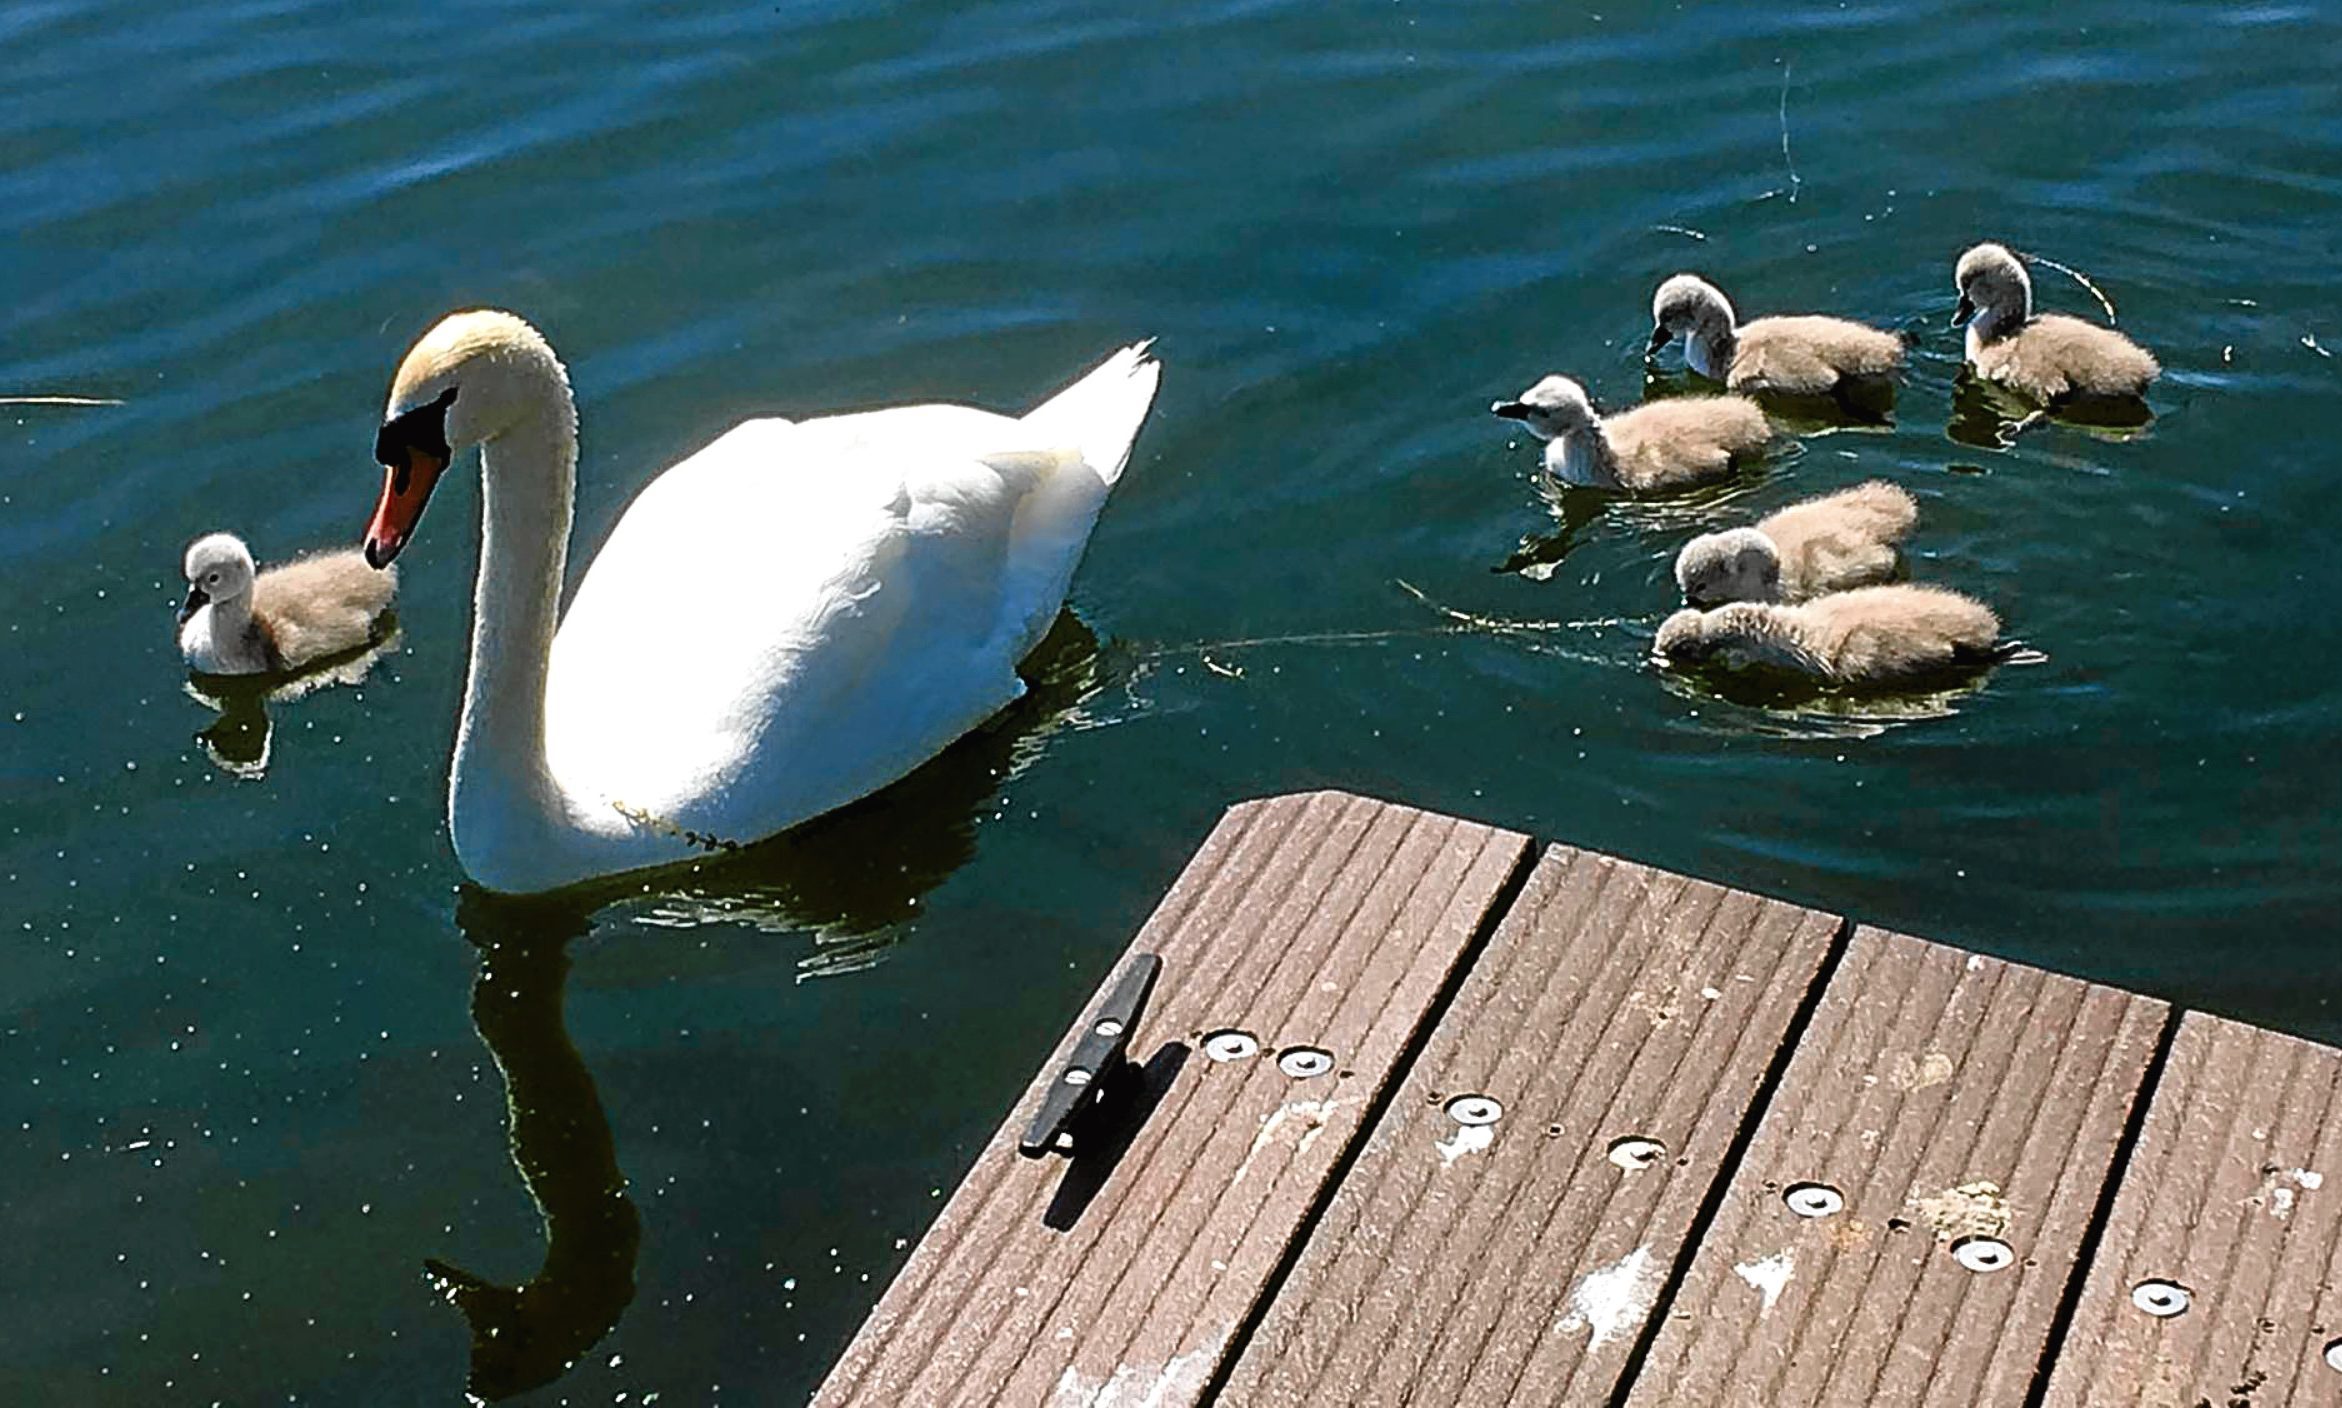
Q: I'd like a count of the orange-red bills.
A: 1